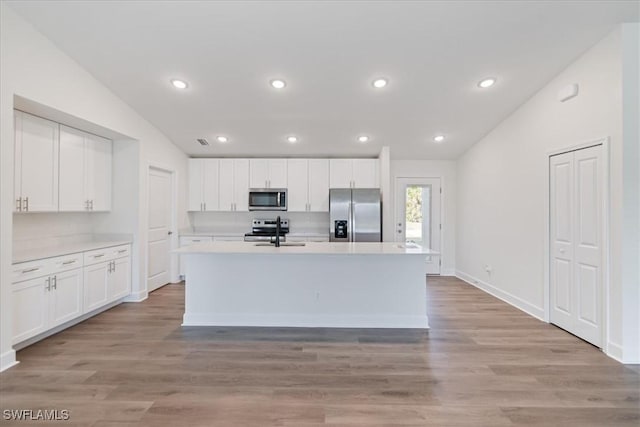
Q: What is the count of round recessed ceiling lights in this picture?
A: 8